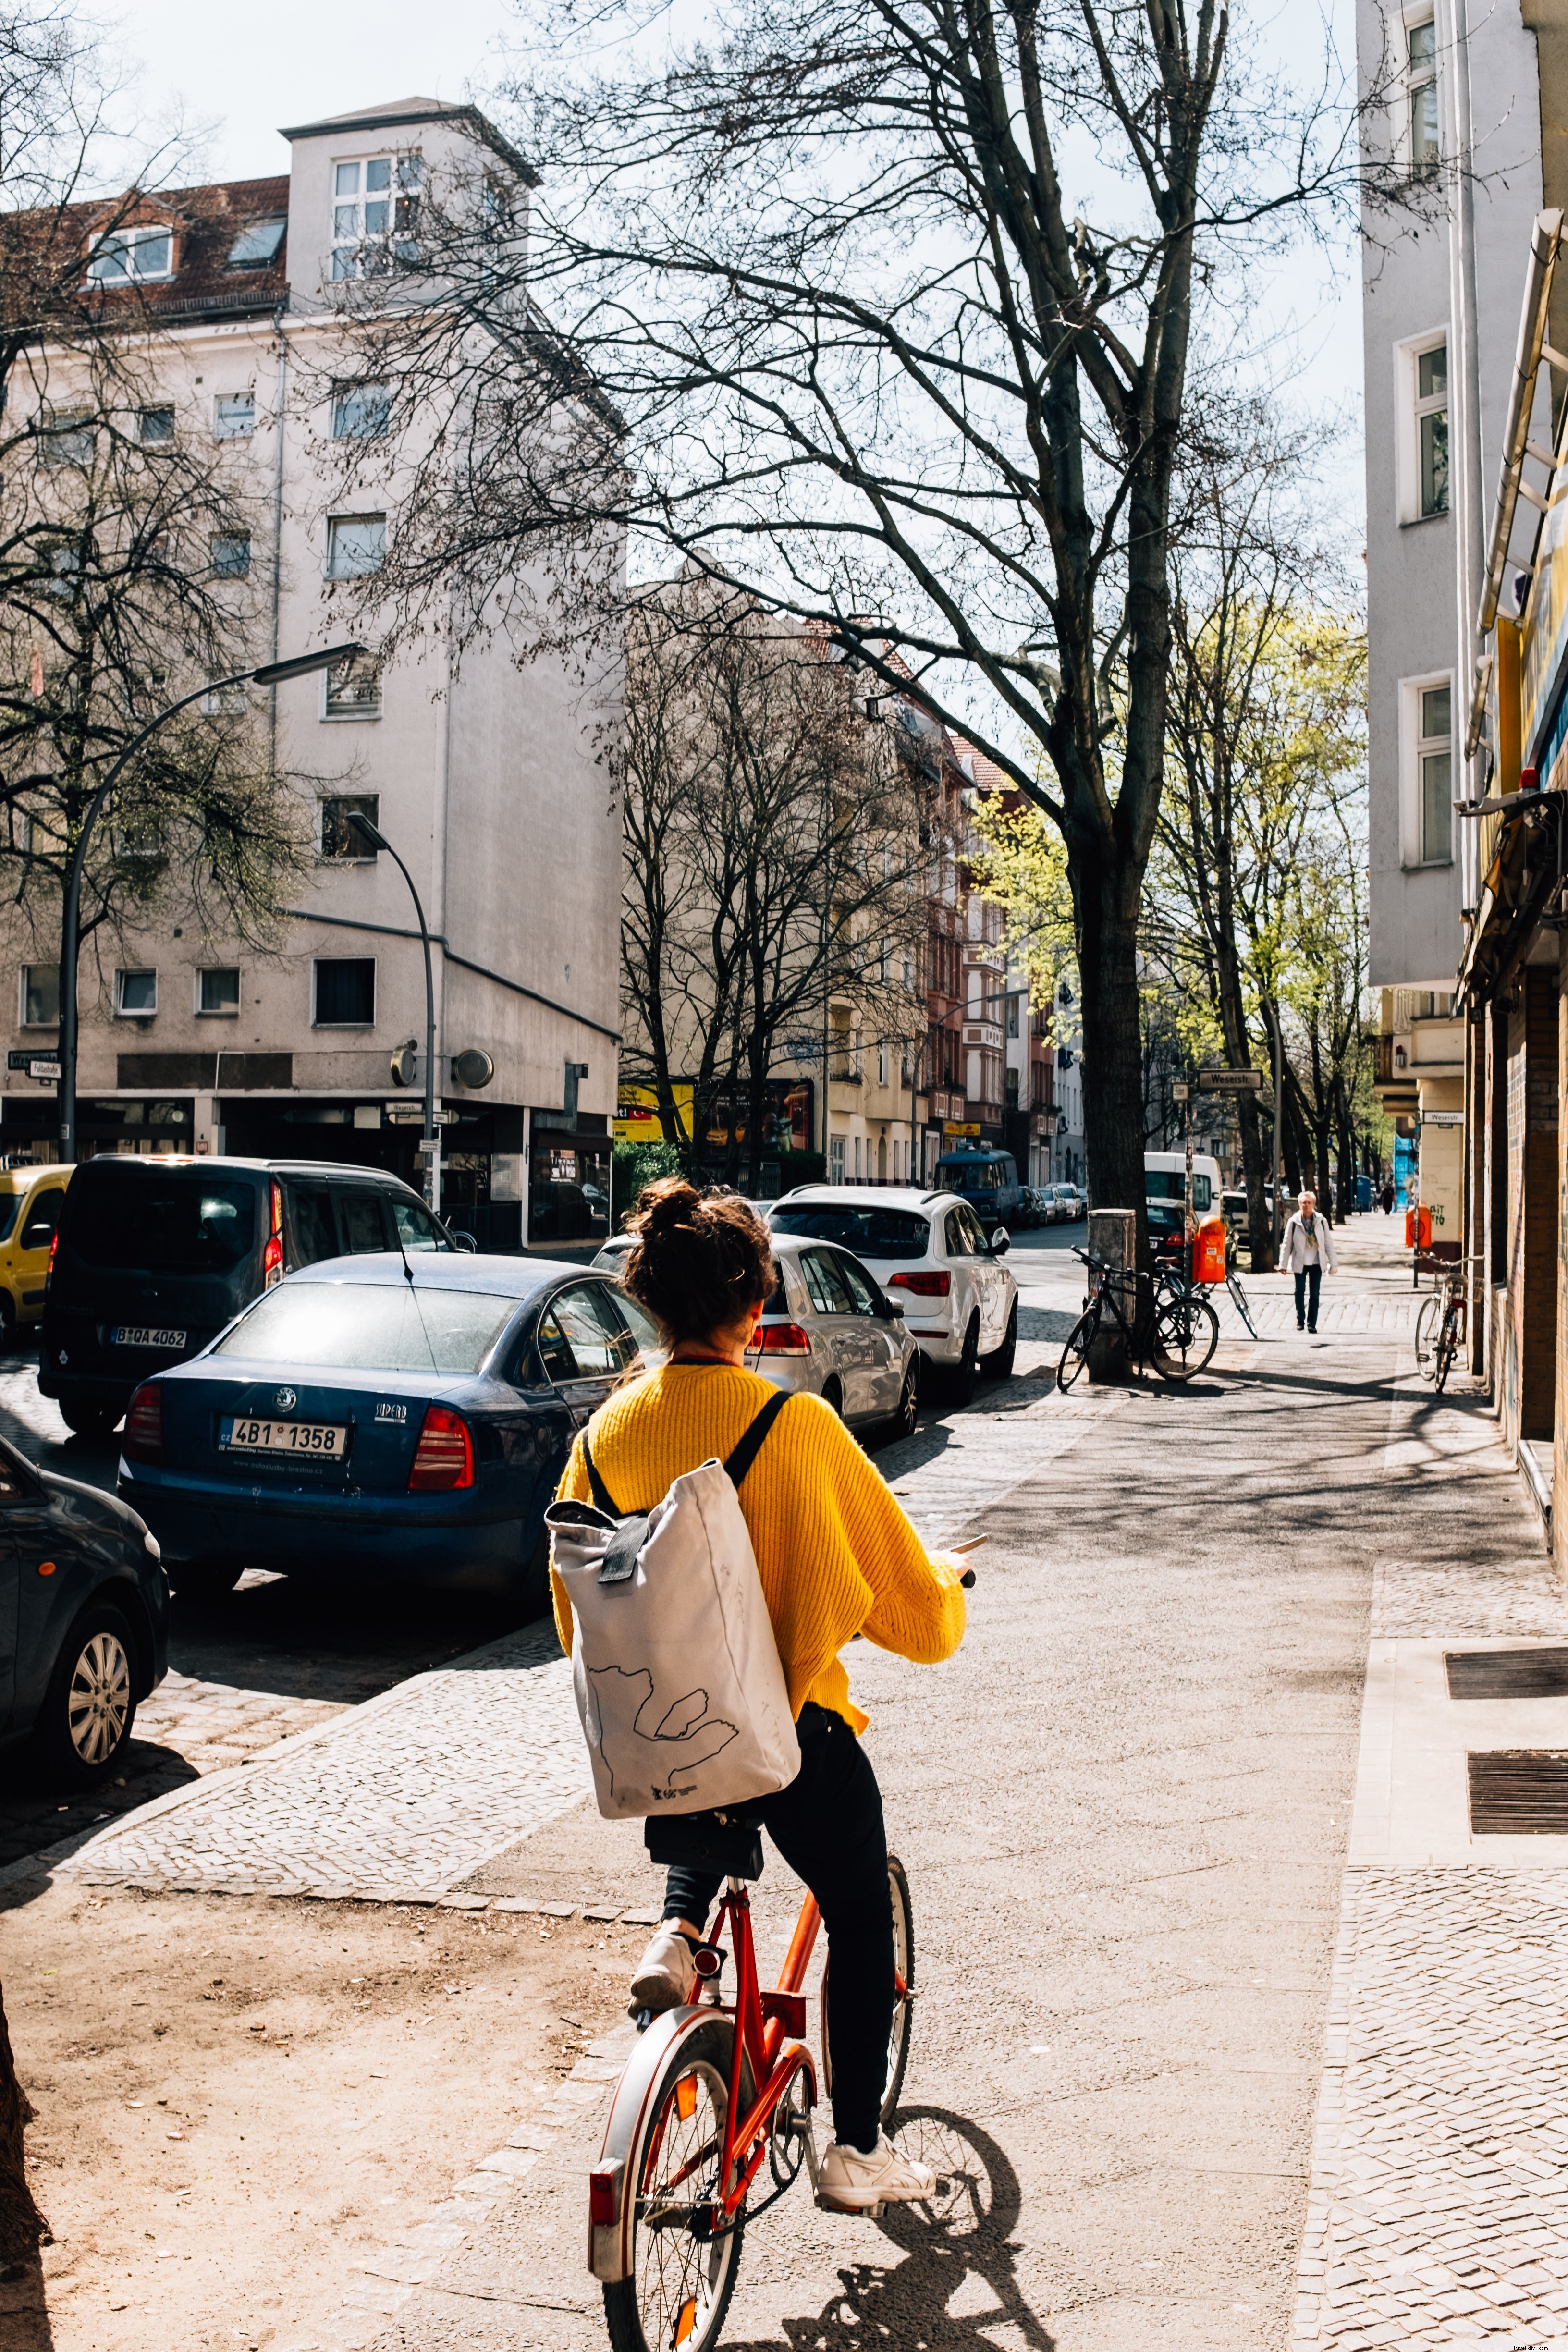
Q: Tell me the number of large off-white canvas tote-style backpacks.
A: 1